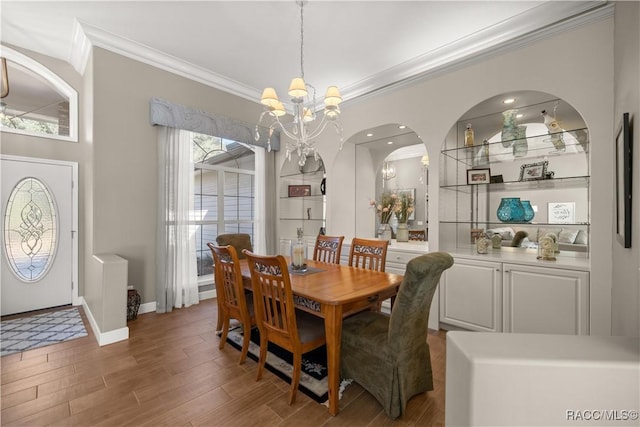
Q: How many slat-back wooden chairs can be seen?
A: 4